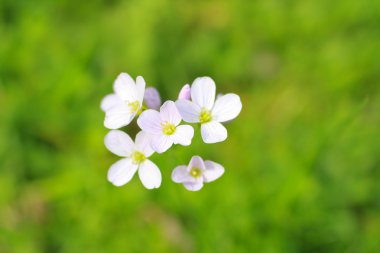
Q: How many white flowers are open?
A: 5